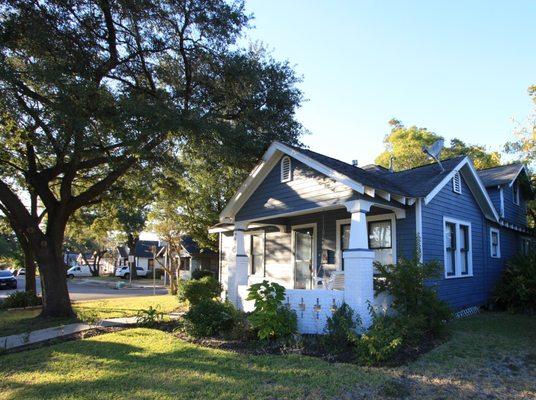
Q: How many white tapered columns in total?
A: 2